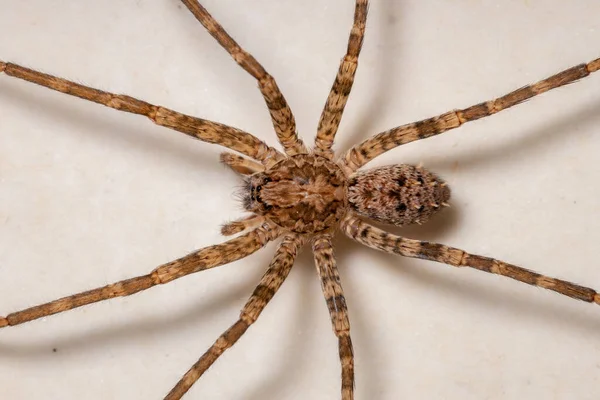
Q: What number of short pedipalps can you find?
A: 2